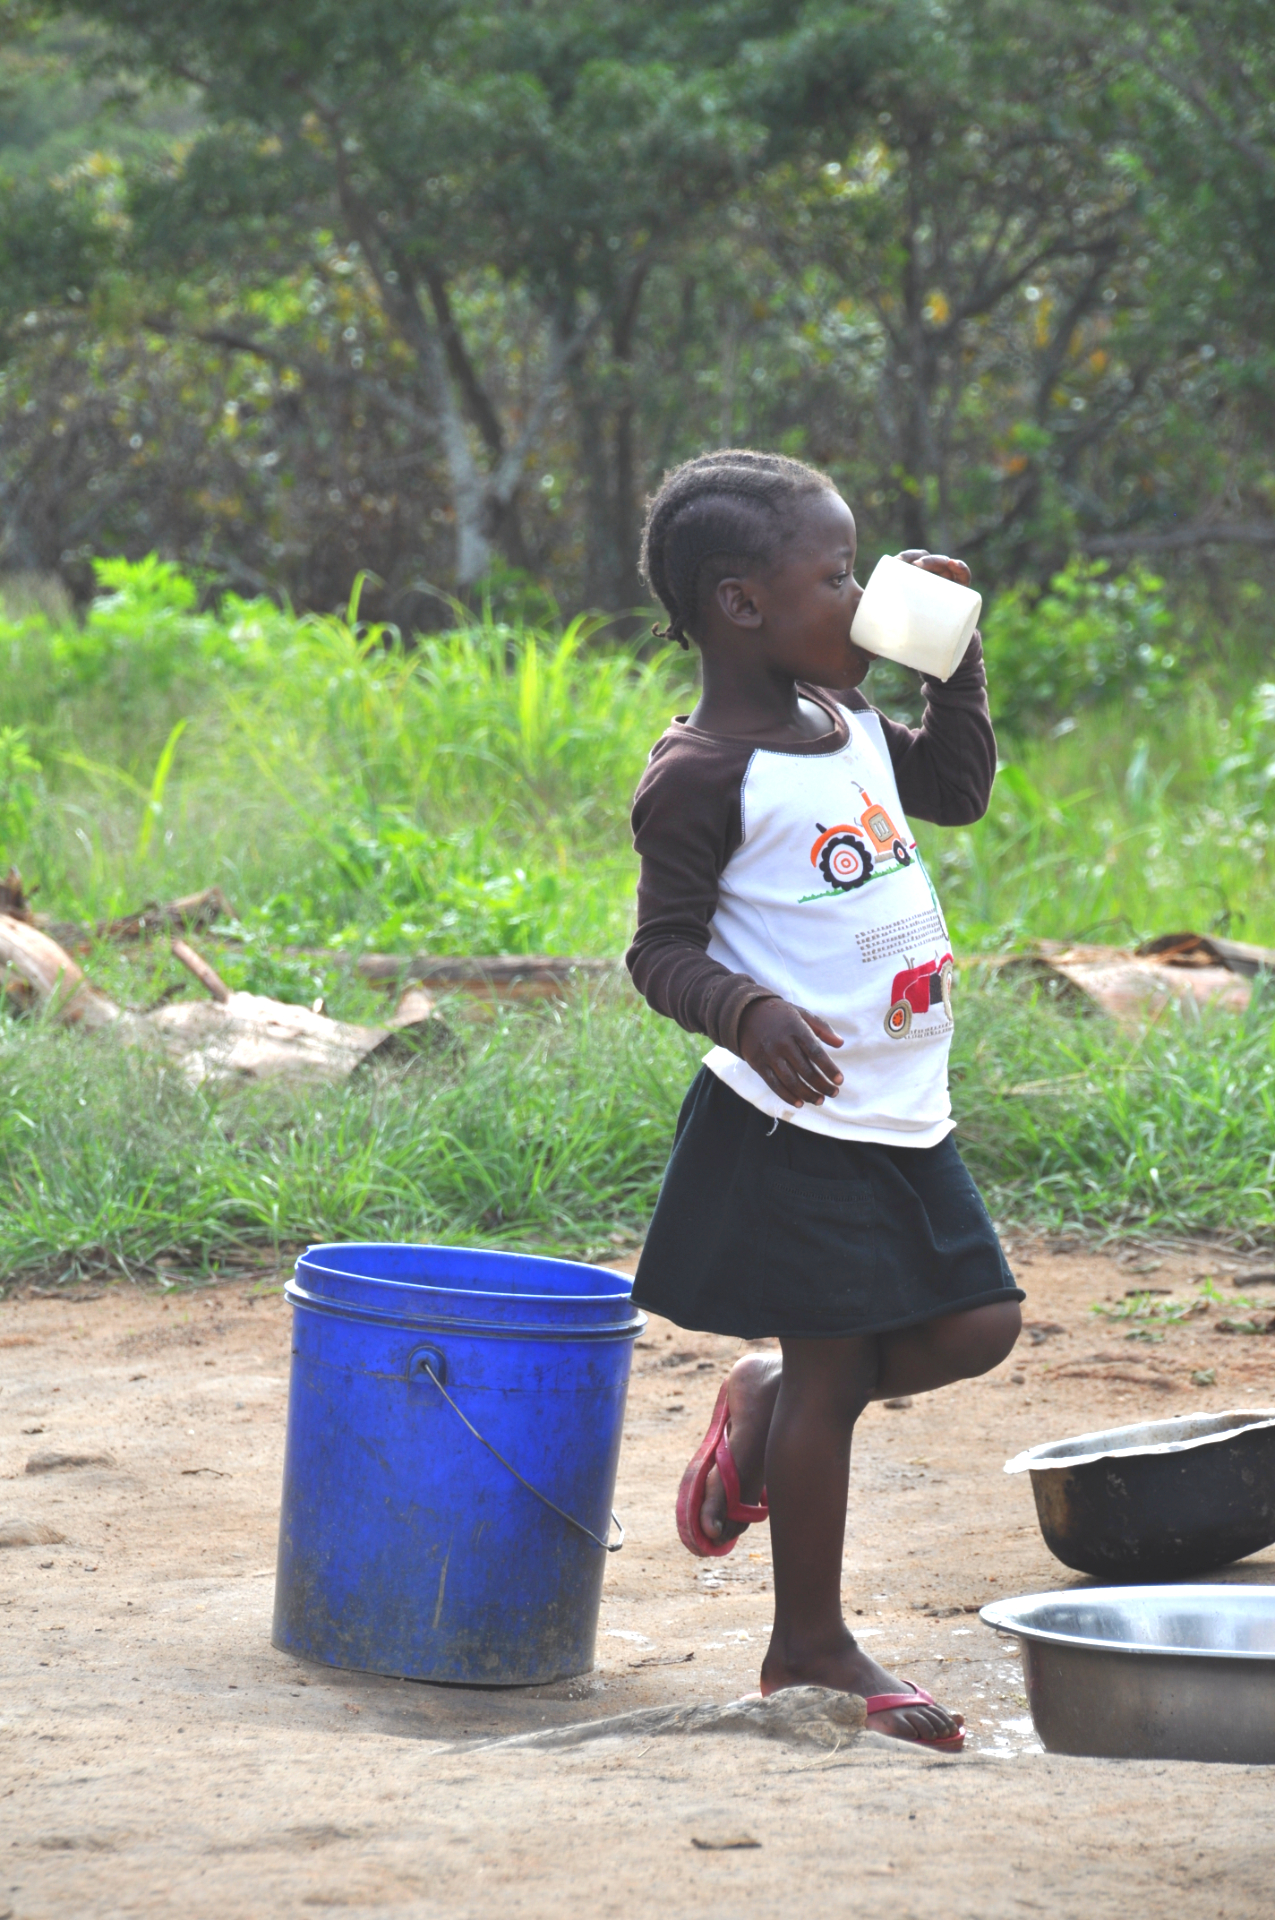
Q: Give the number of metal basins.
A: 2